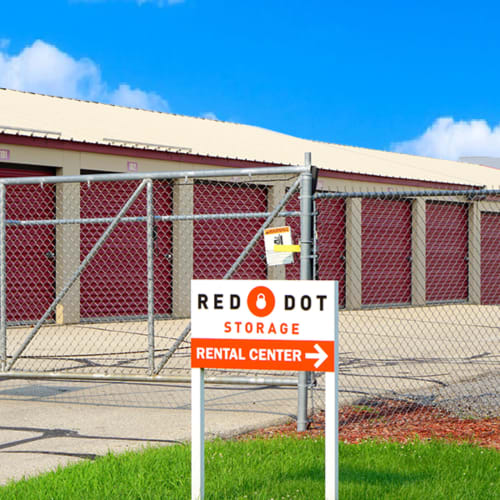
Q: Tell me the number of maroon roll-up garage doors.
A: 7